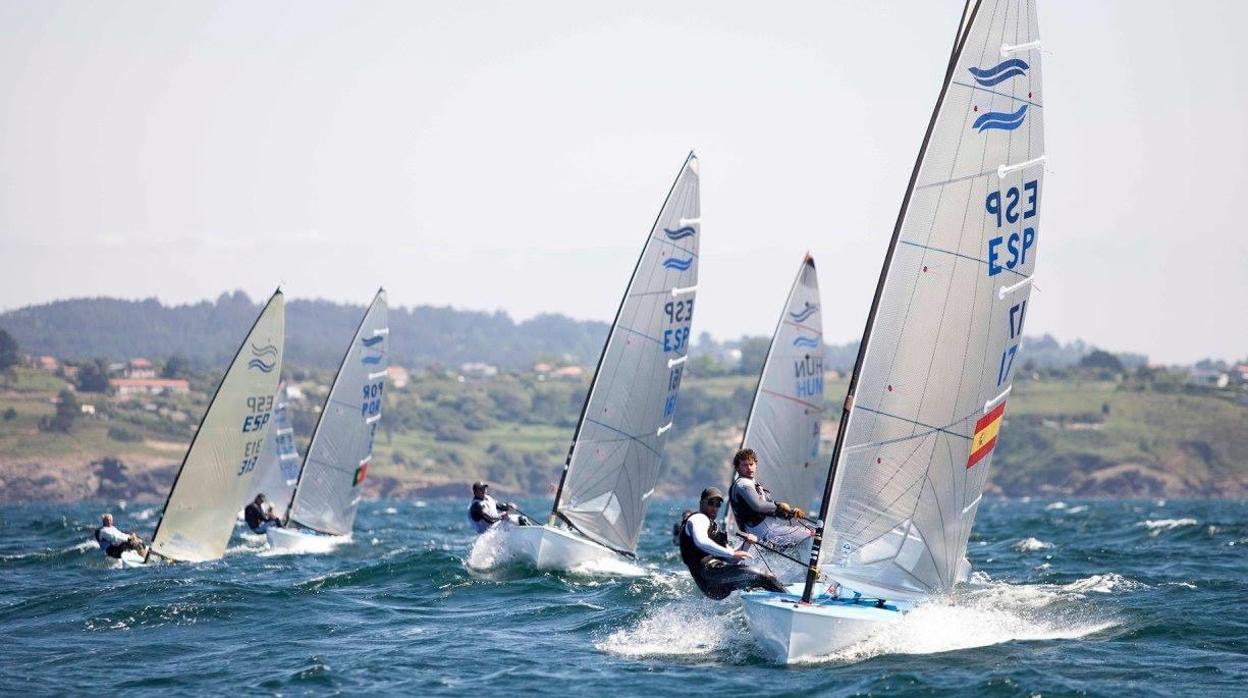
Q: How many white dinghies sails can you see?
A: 6